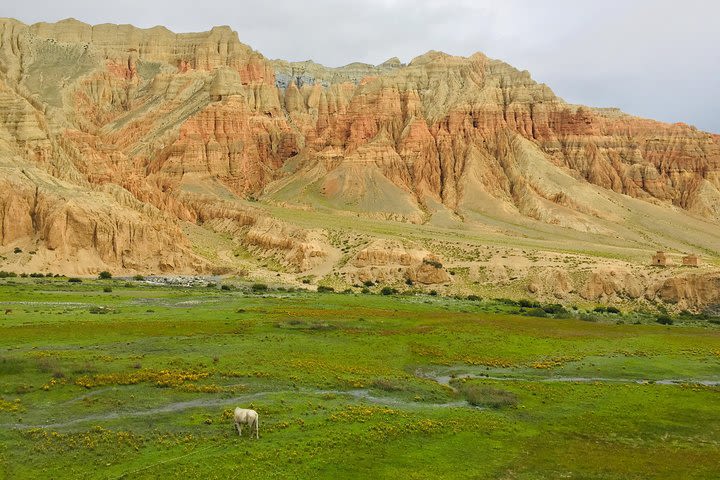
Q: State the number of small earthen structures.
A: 2